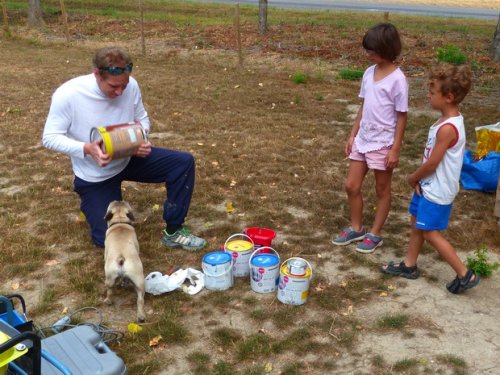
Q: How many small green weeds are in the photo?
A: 4